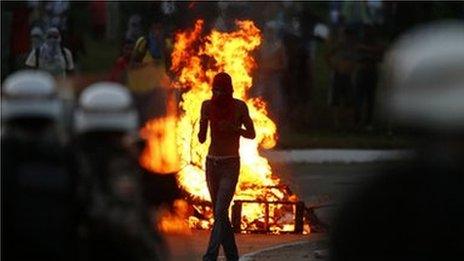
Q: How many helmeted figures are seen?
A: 3